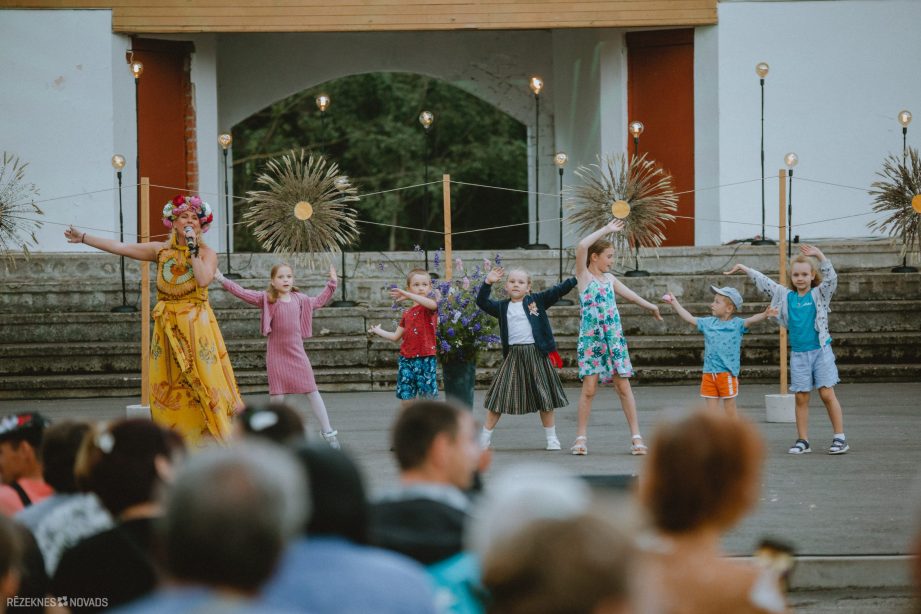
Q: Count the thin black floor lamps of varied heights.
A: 12